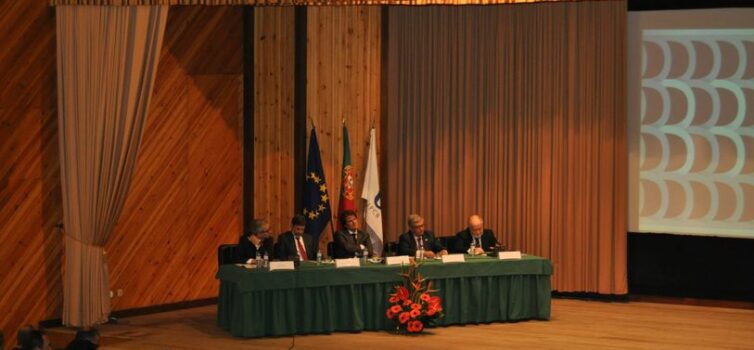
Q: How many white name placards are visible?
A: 5